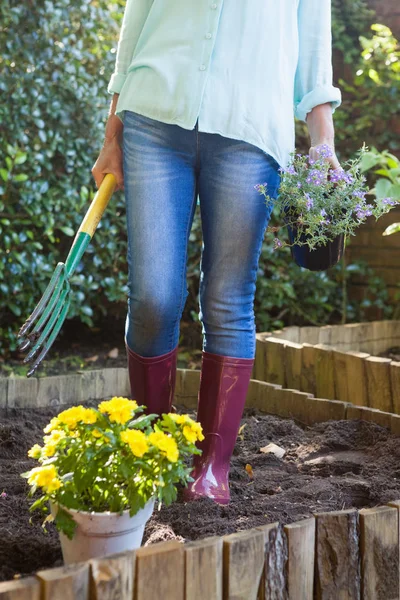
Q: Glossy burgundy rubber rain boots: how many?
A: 2